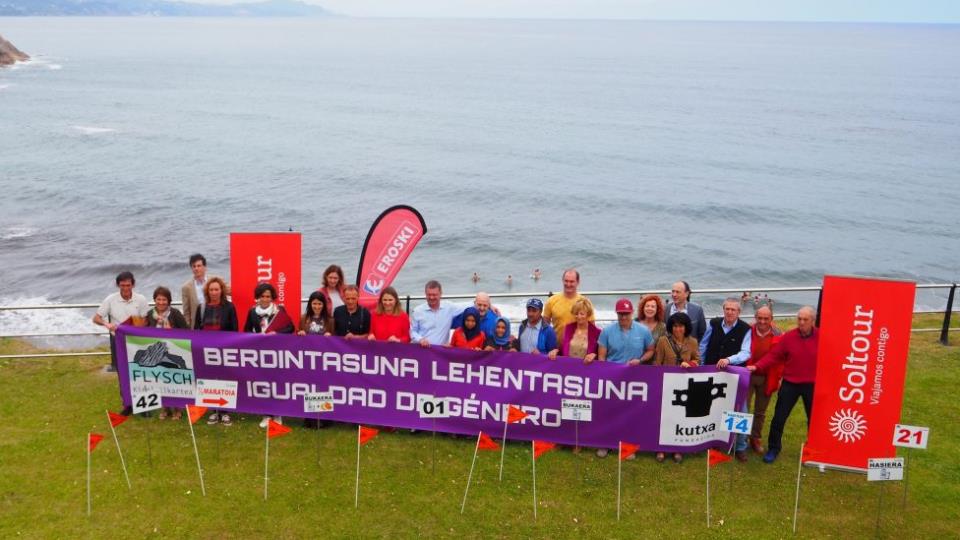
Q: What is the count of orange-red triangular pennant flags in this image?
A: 11